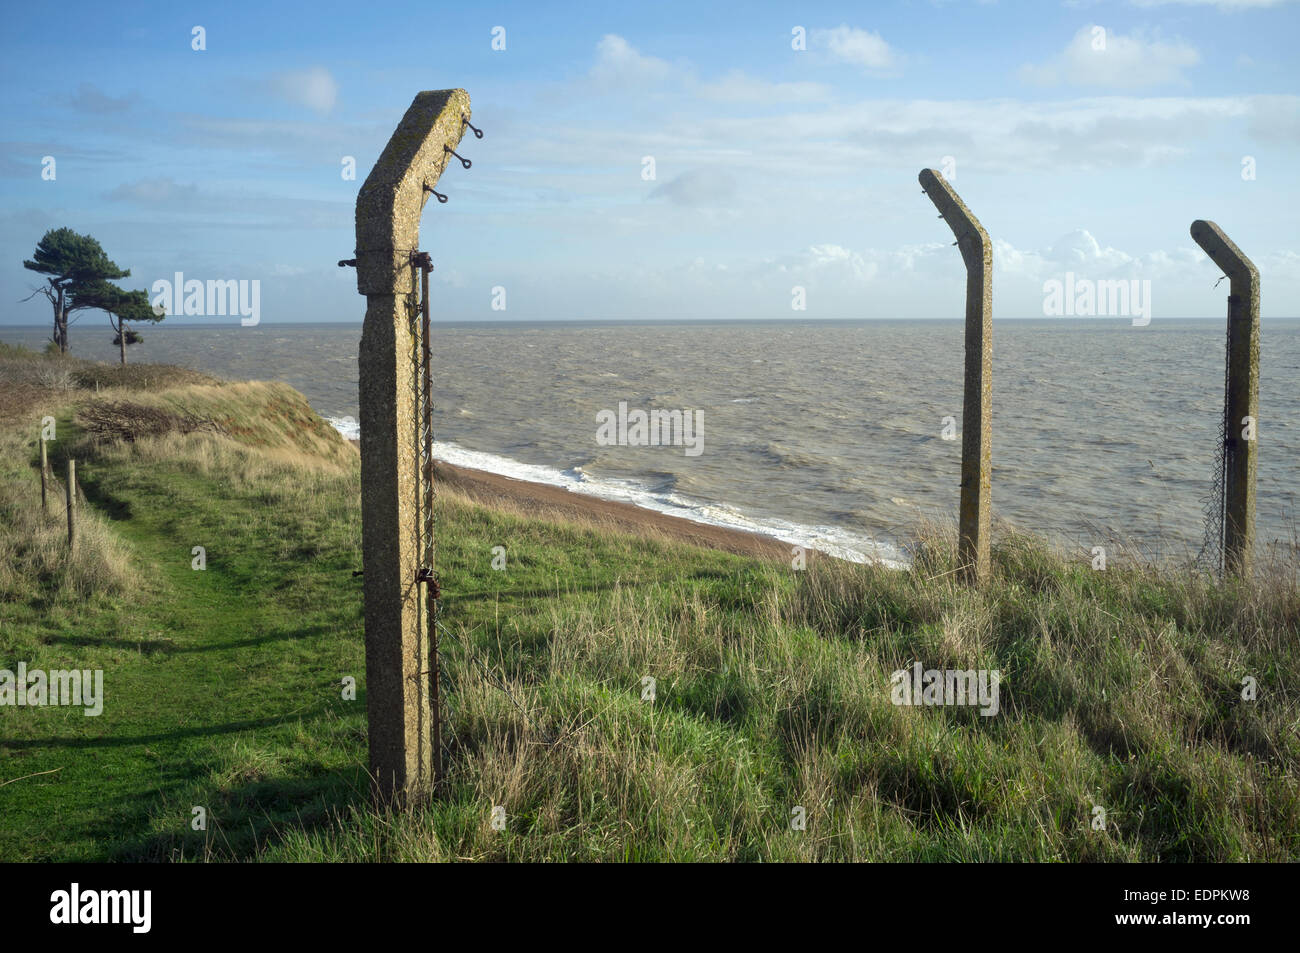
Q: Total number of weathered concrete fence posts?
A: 3